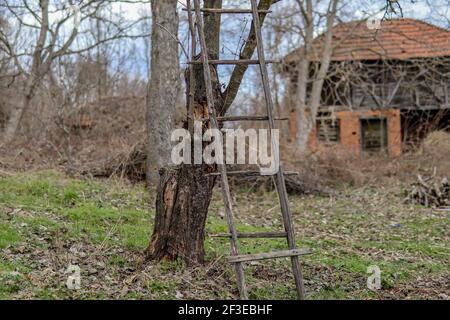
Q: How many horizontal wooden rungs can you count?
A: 6